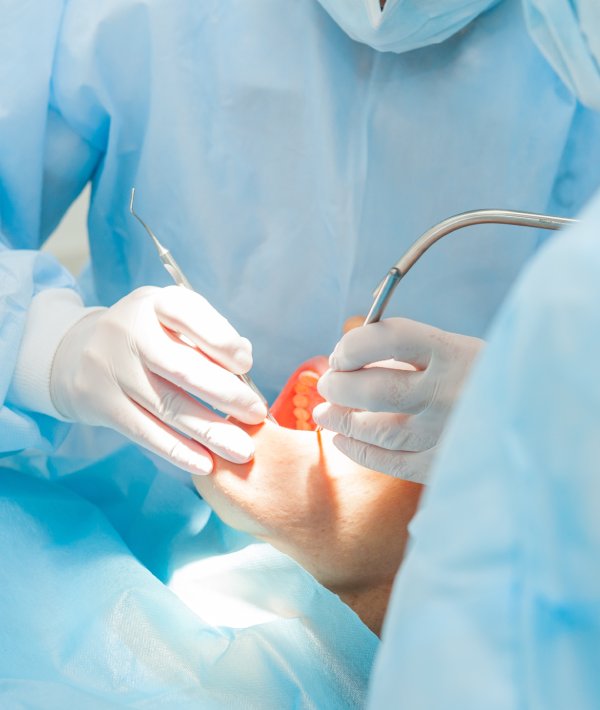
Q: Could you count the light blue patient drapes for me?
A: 1